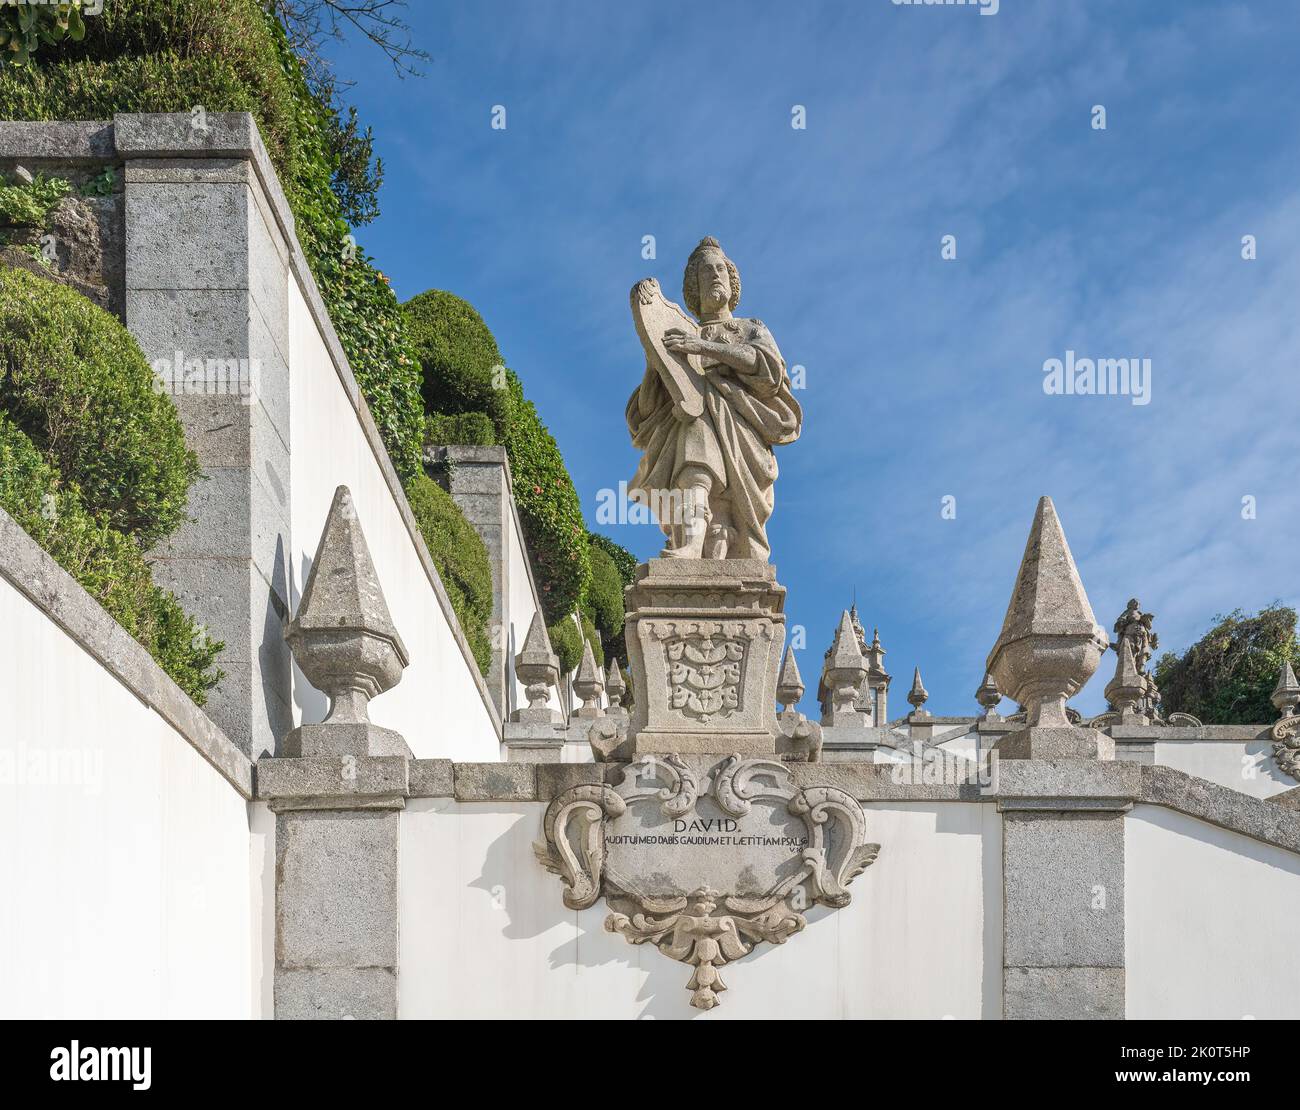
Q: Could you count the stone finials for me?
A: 11